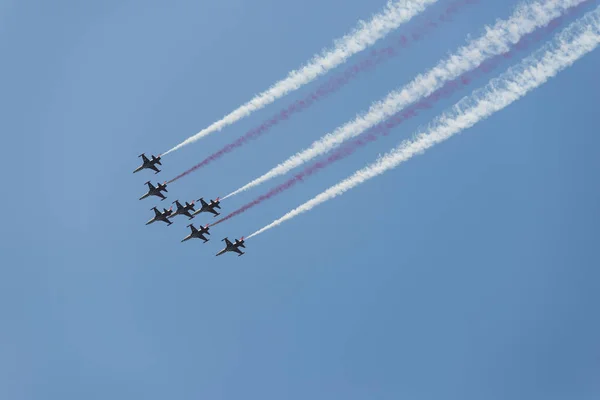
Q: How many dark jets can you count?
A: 7